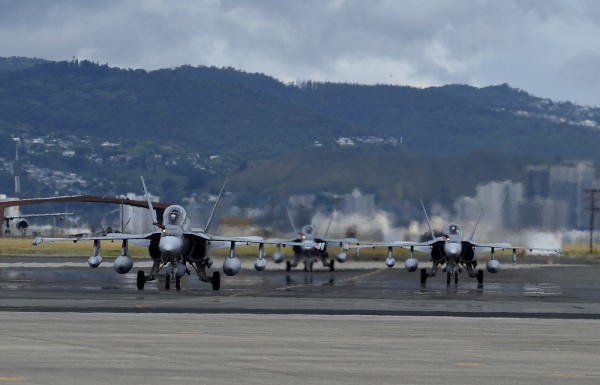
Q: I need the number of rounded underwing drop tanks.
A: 9